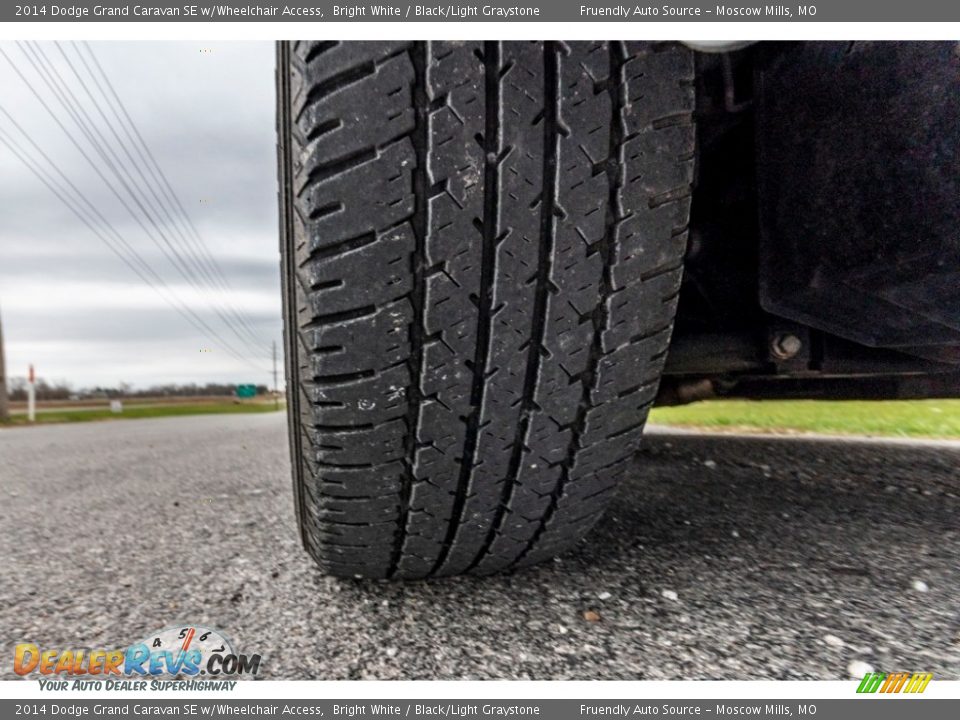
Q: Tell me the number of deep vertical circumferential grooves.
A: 4